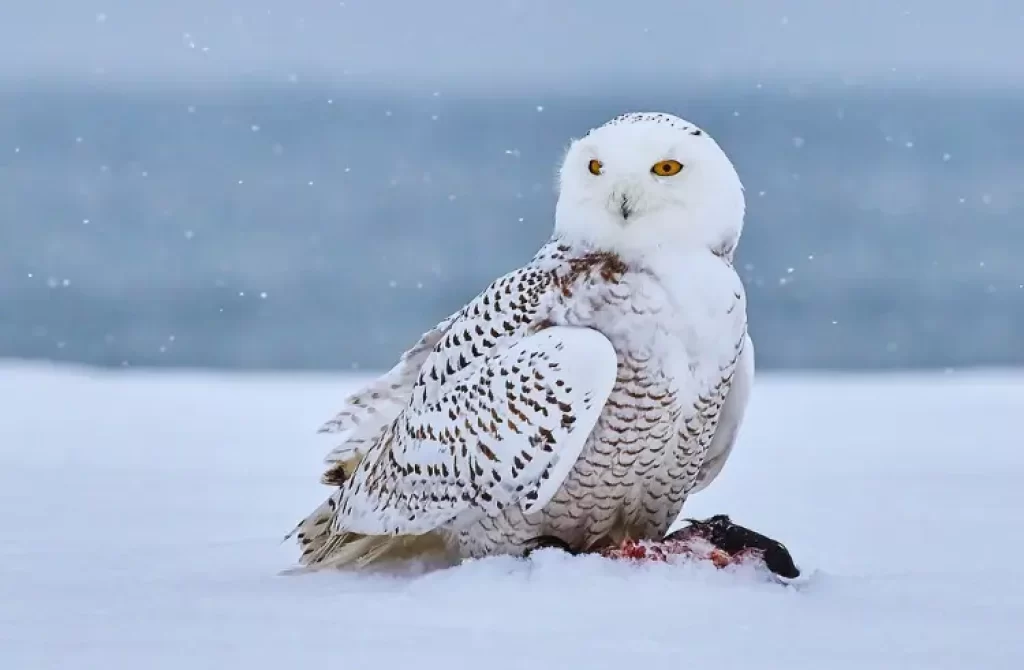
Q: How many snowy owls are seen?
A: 1